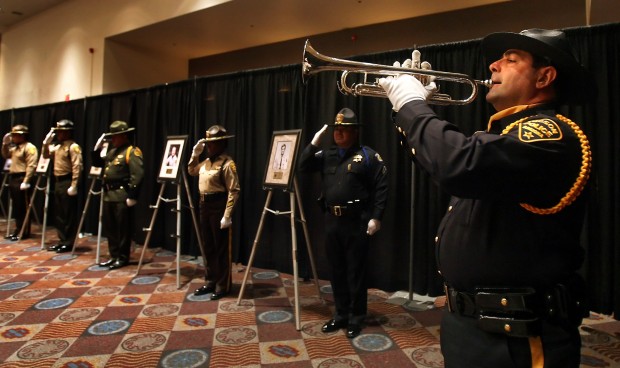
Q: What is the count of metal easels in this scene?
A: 5